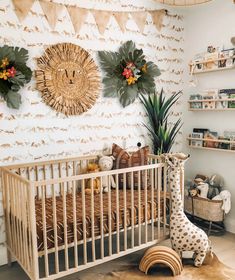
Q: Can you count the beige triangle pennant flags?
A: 7